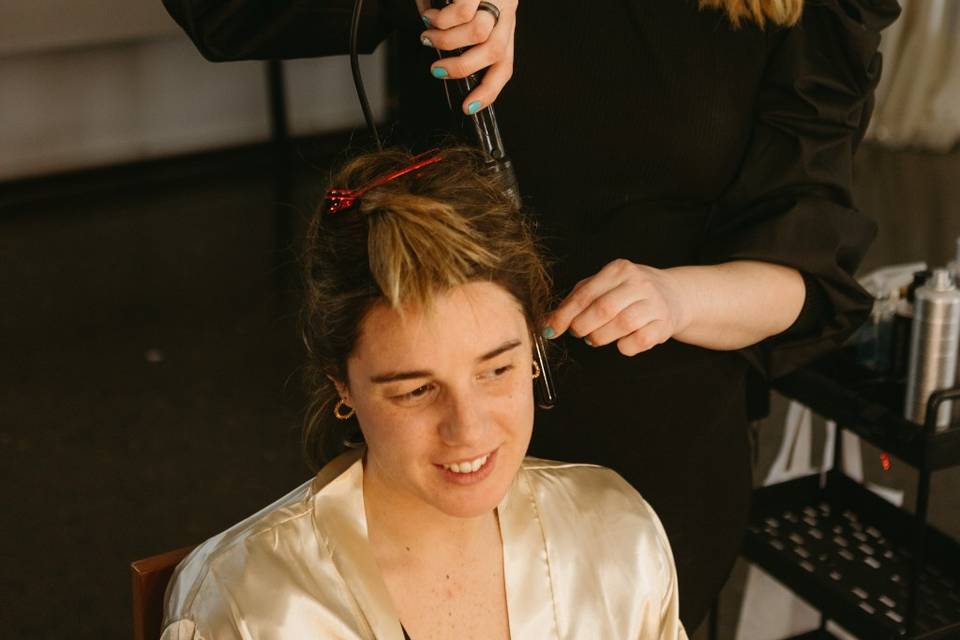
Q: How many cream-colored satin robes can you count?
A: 1